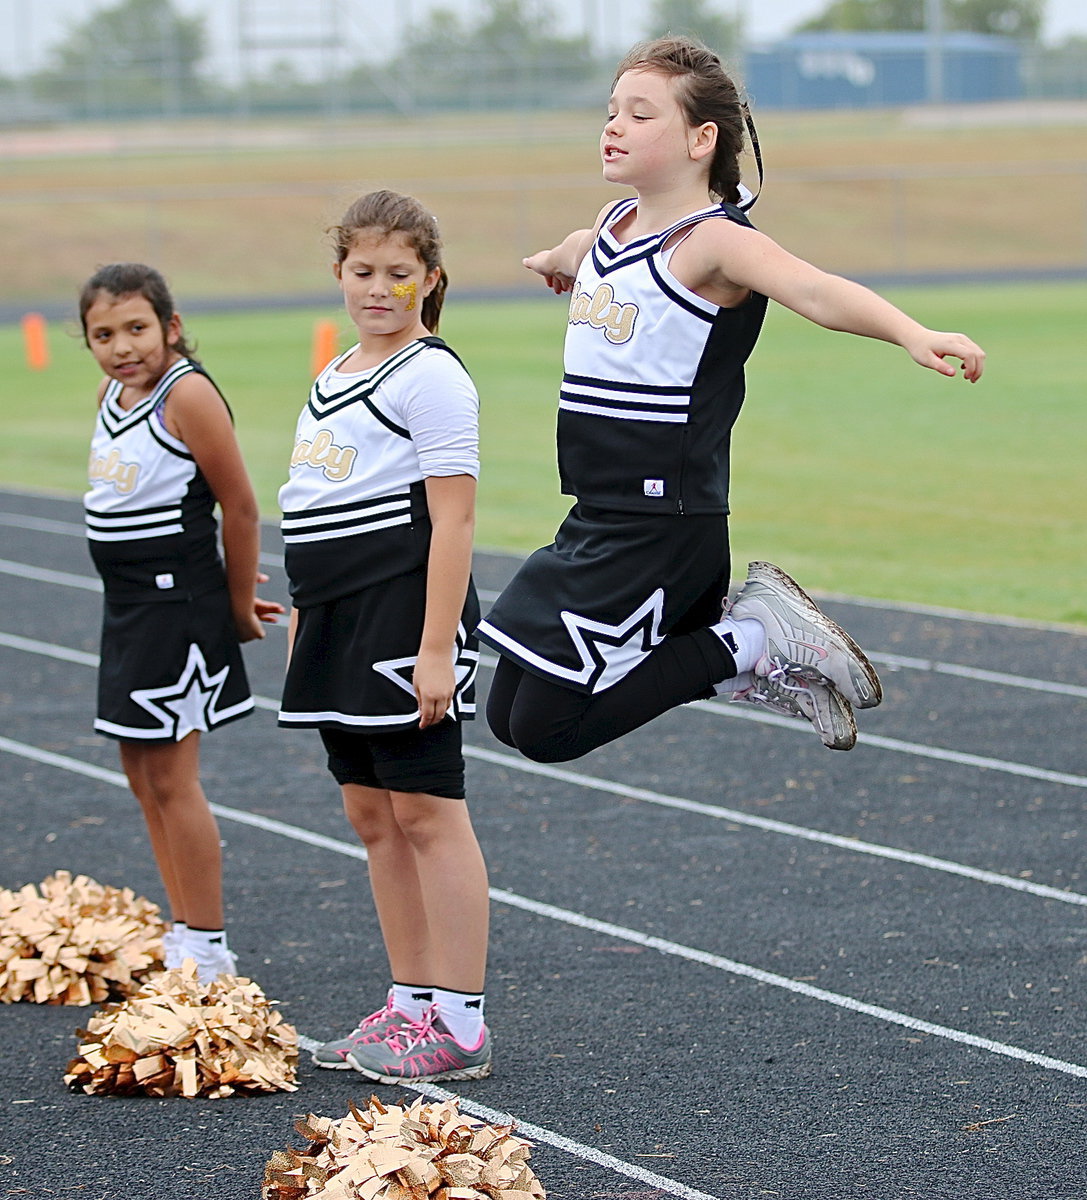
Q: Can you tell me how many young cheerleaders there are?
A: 3